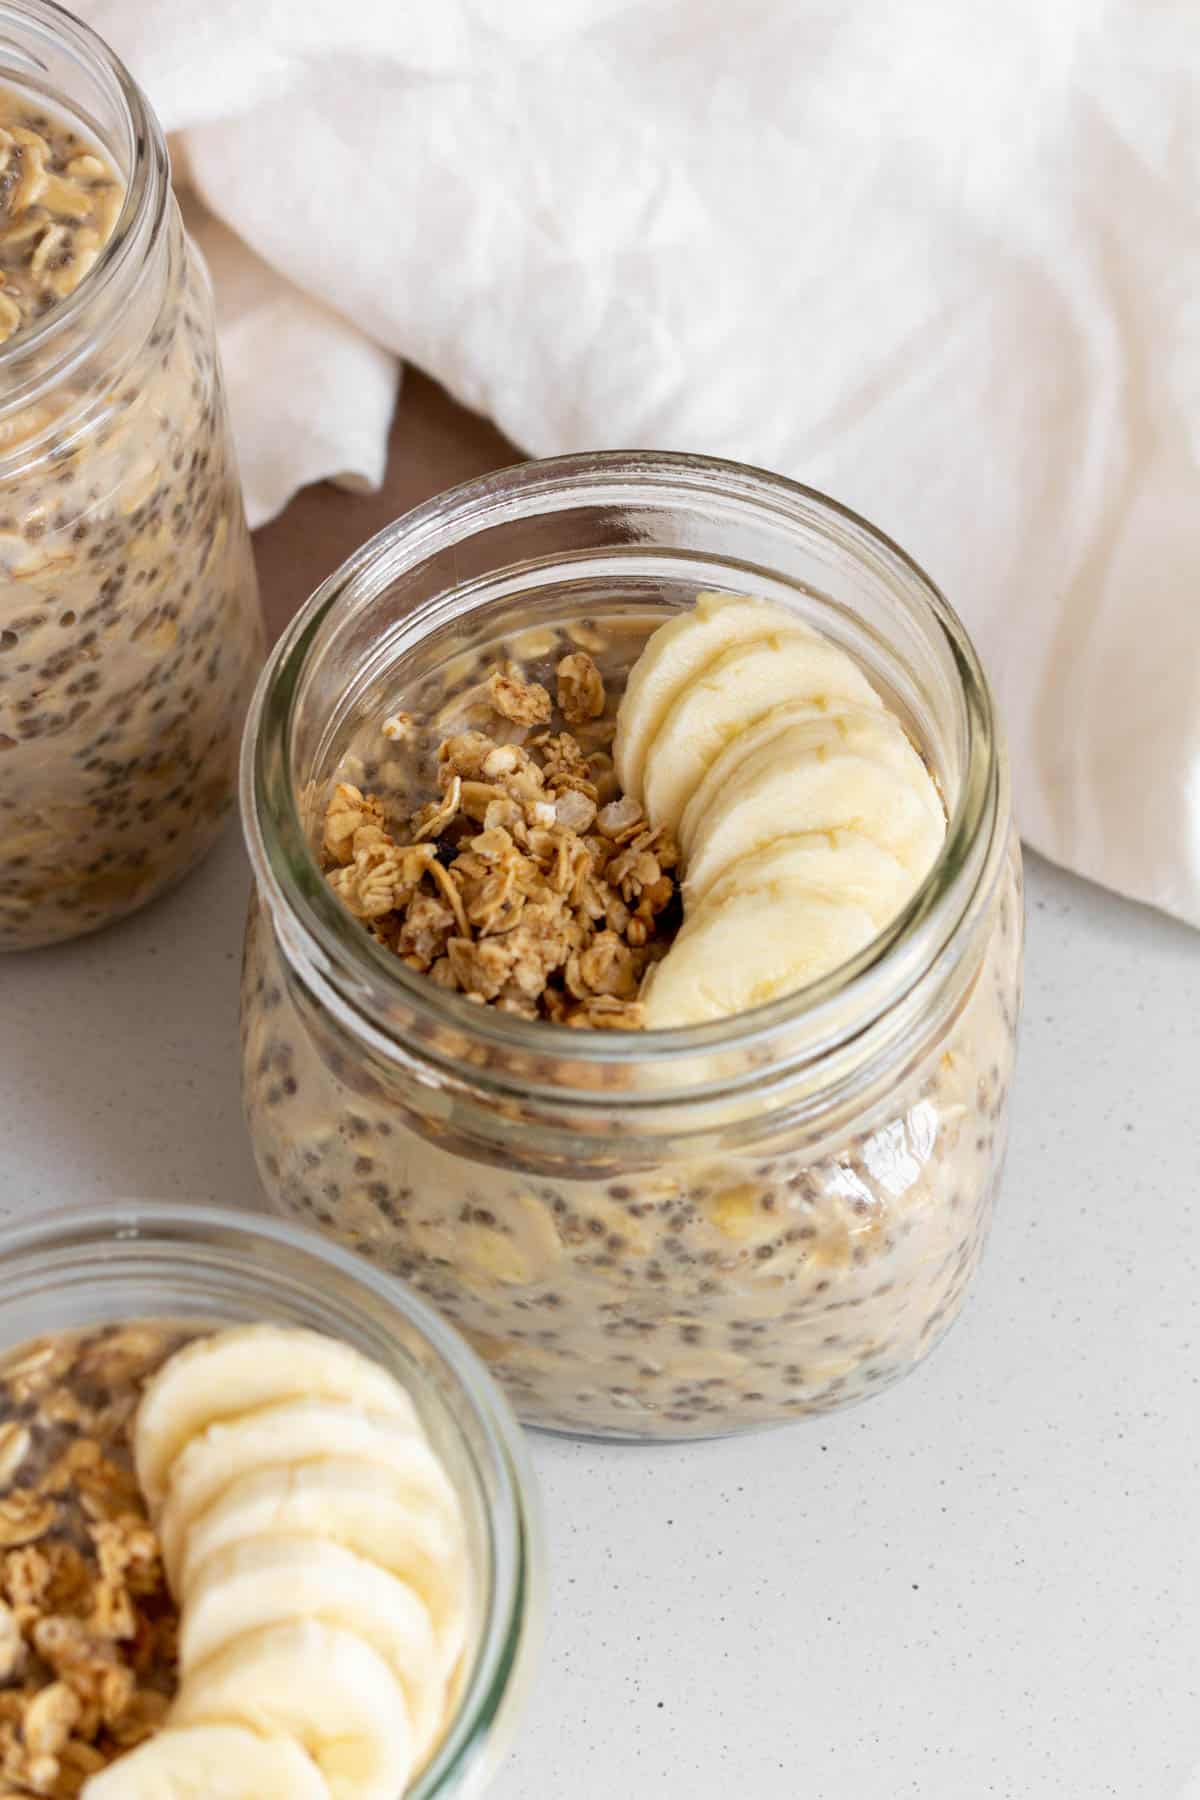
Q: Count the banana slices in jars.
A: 13